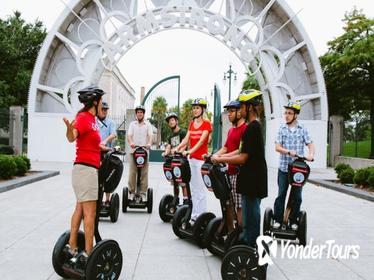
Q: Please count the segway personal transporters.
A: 8